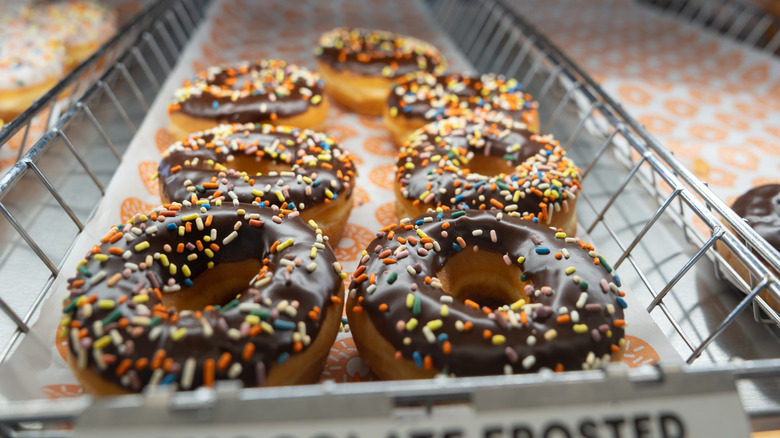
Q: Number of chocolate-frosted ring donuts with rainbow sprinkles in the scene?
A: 7